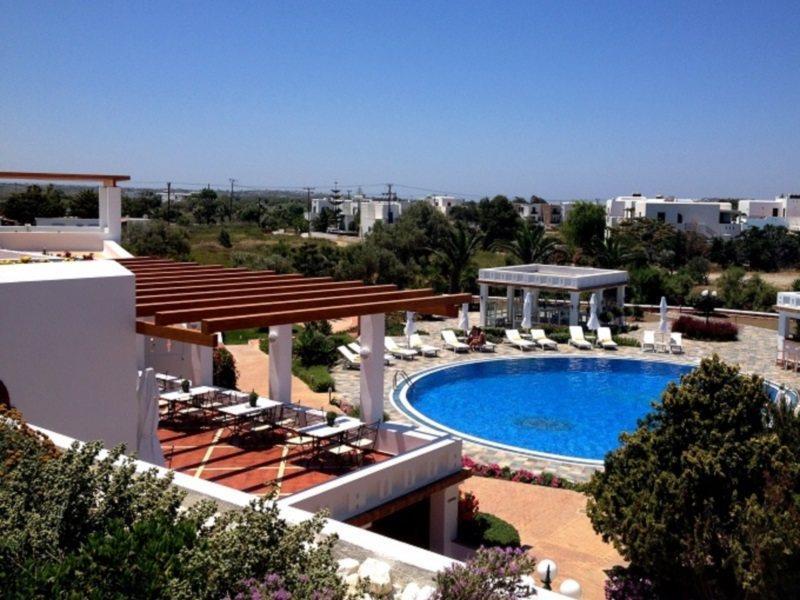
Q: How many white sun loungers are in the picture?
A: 12